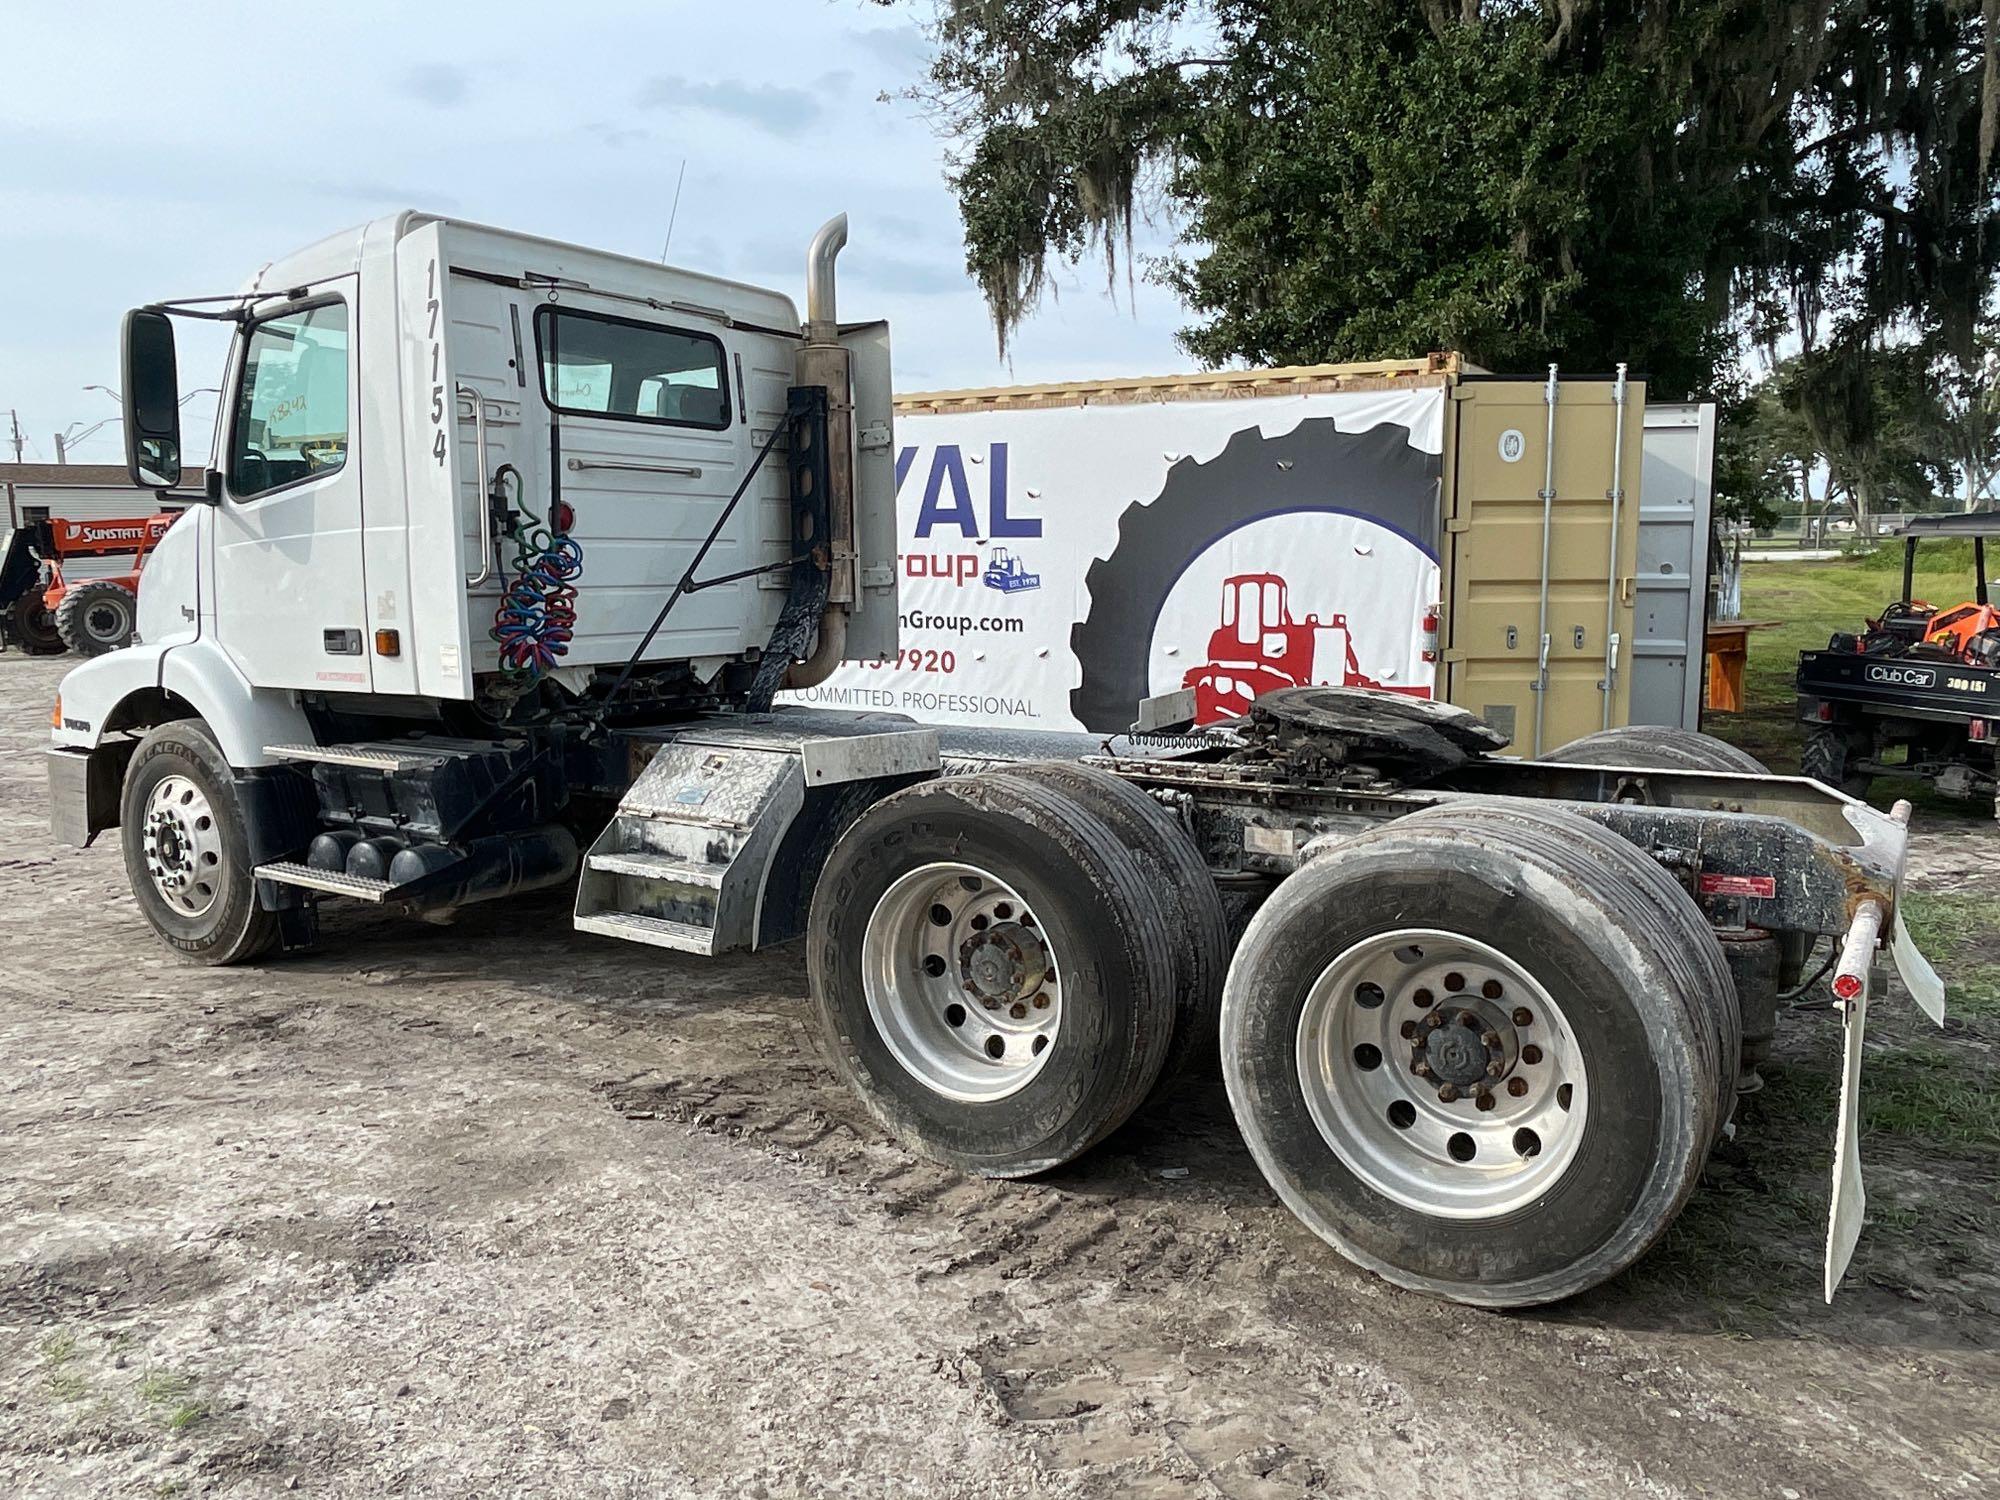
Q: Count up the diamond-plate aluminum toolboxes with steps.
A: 1